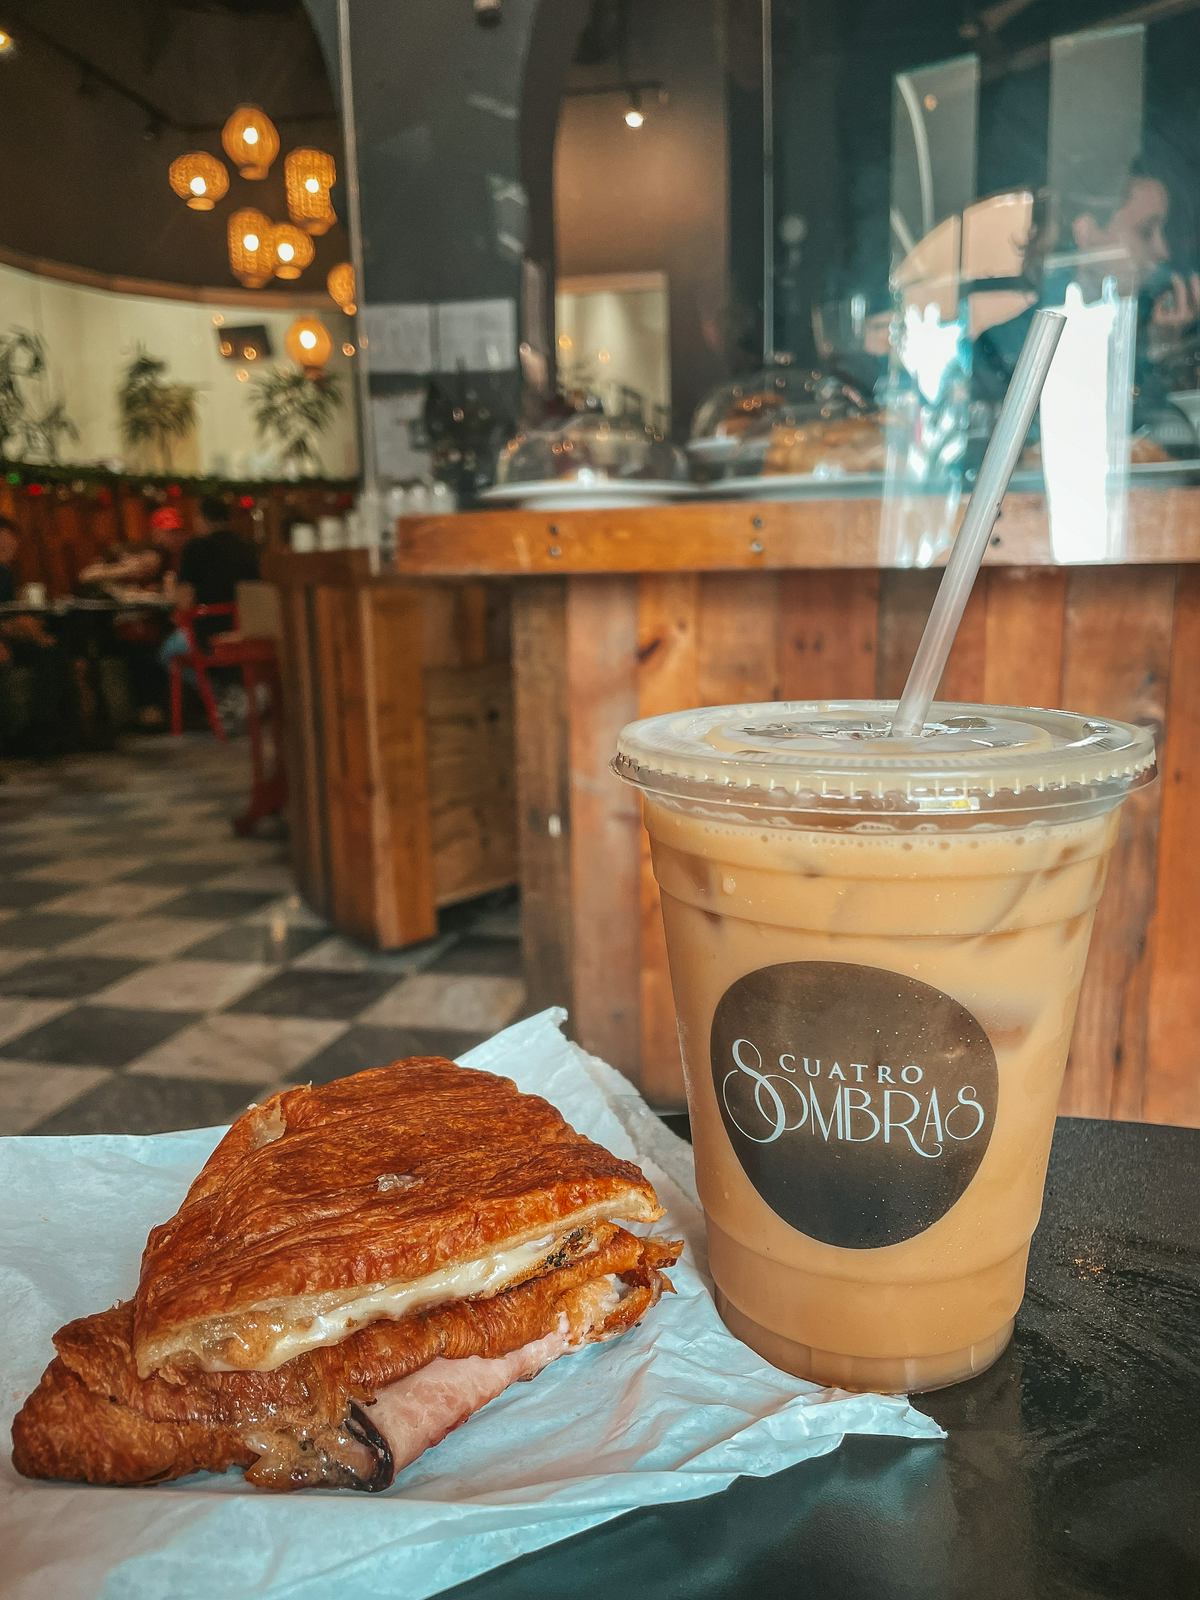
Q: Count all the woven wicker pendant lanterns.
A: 7